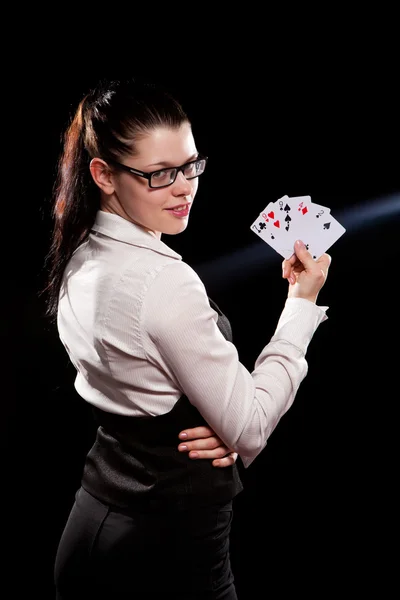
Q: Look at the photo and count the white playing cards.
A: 5